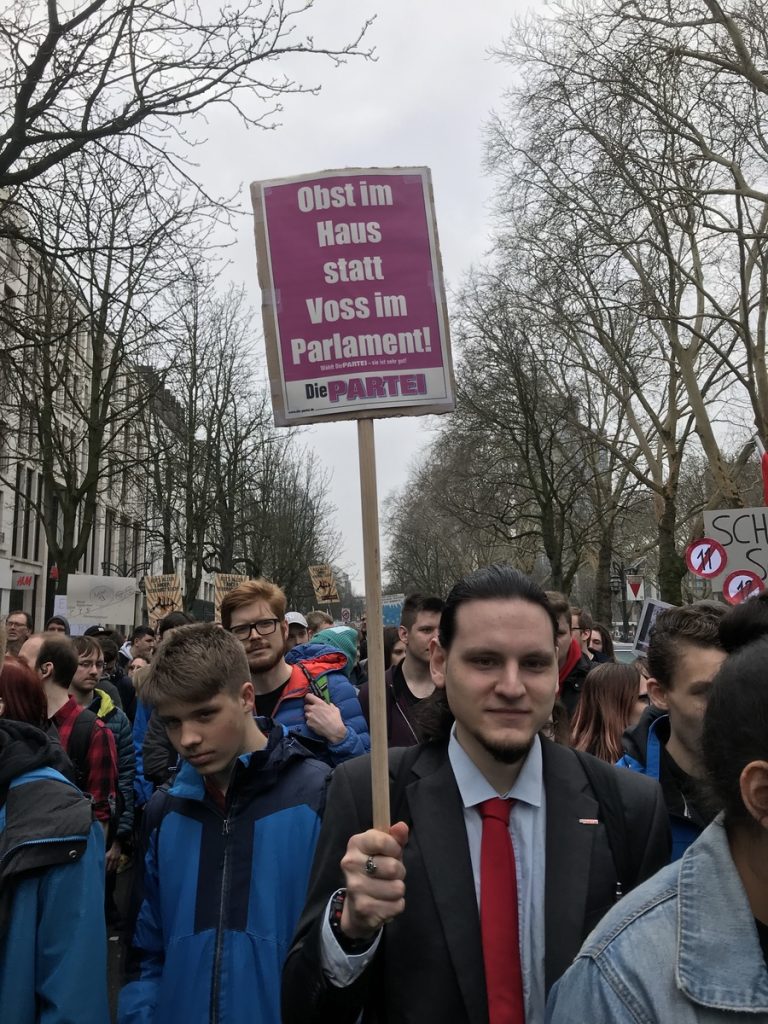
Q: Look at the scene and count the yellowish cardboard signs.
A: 3